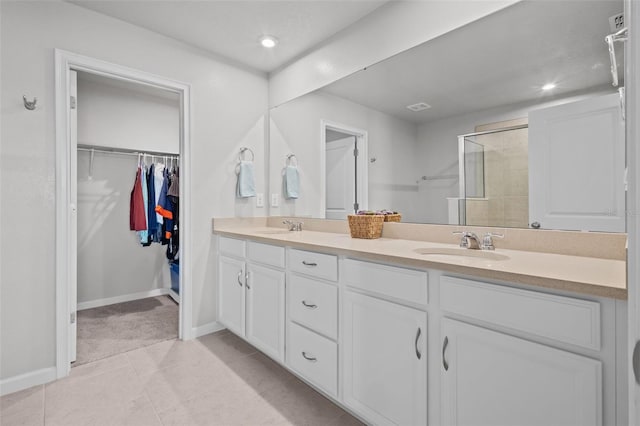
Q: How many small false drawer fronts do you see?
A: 4